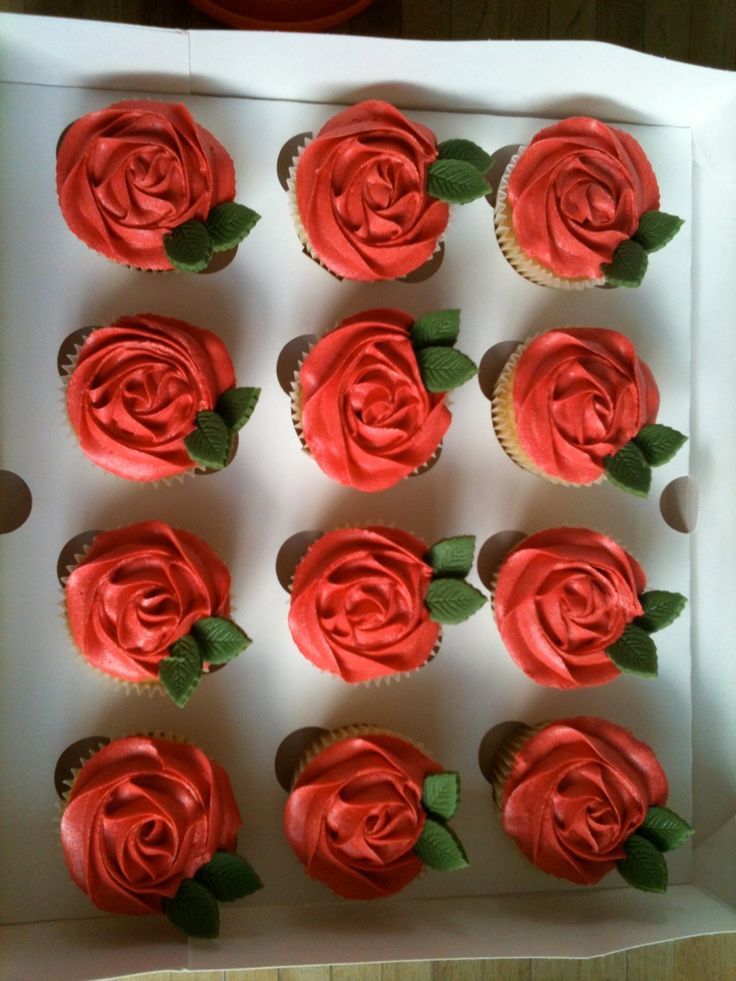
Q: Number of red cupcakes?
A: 12